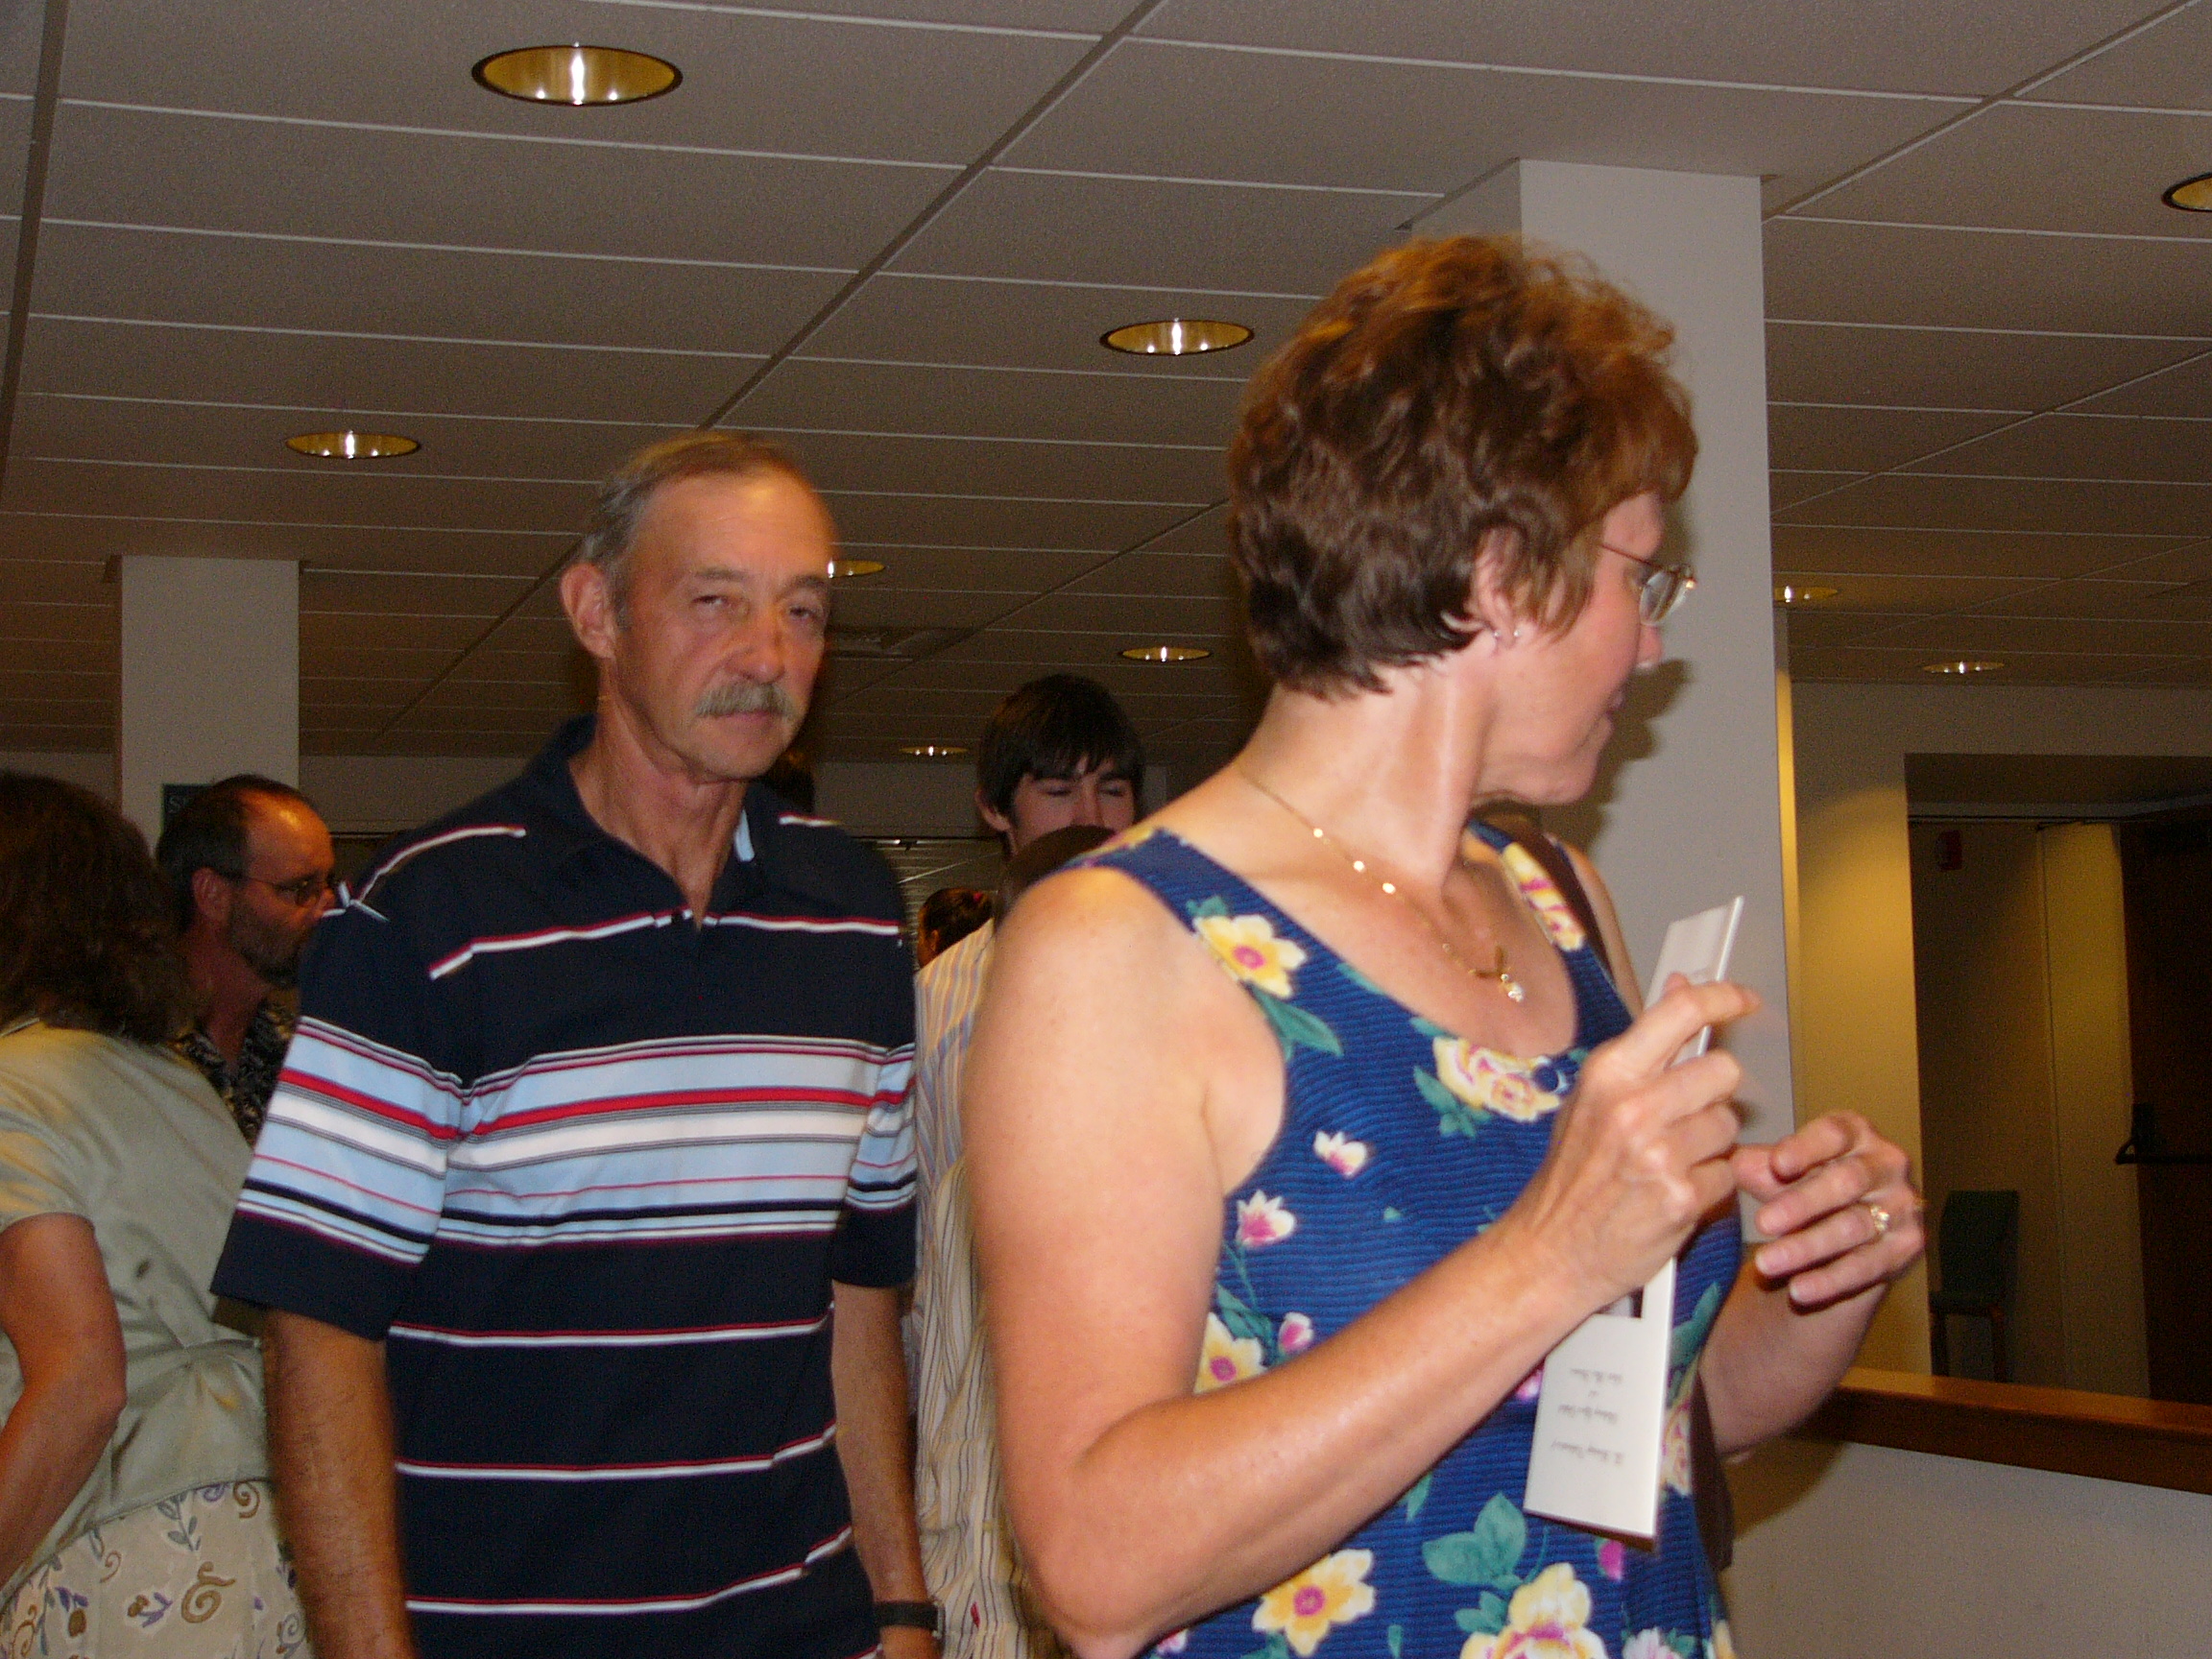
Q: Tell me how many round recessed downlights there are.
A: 9